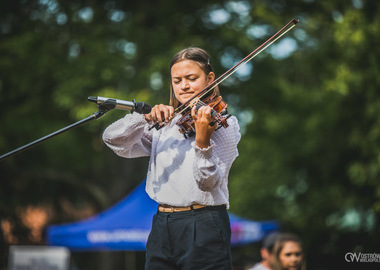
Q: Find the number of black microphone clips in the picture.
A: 1